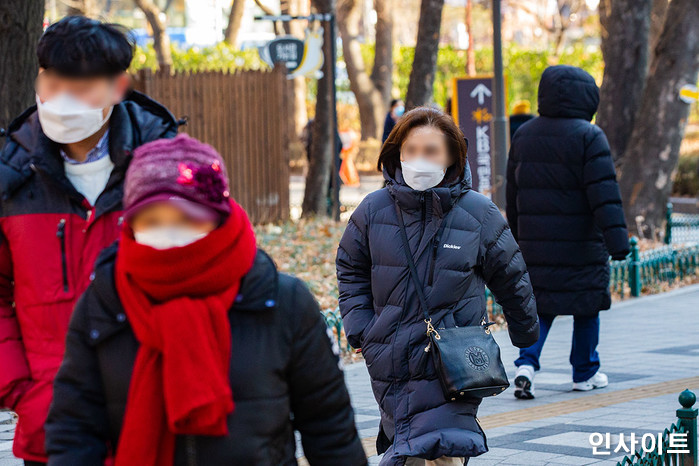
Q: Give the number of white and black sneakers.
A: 2